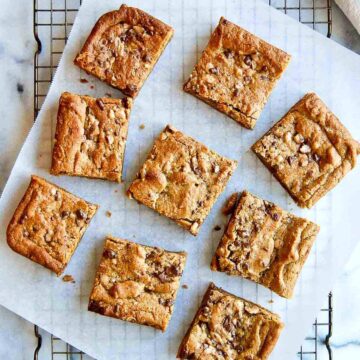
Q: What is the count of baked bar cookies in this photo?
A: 9